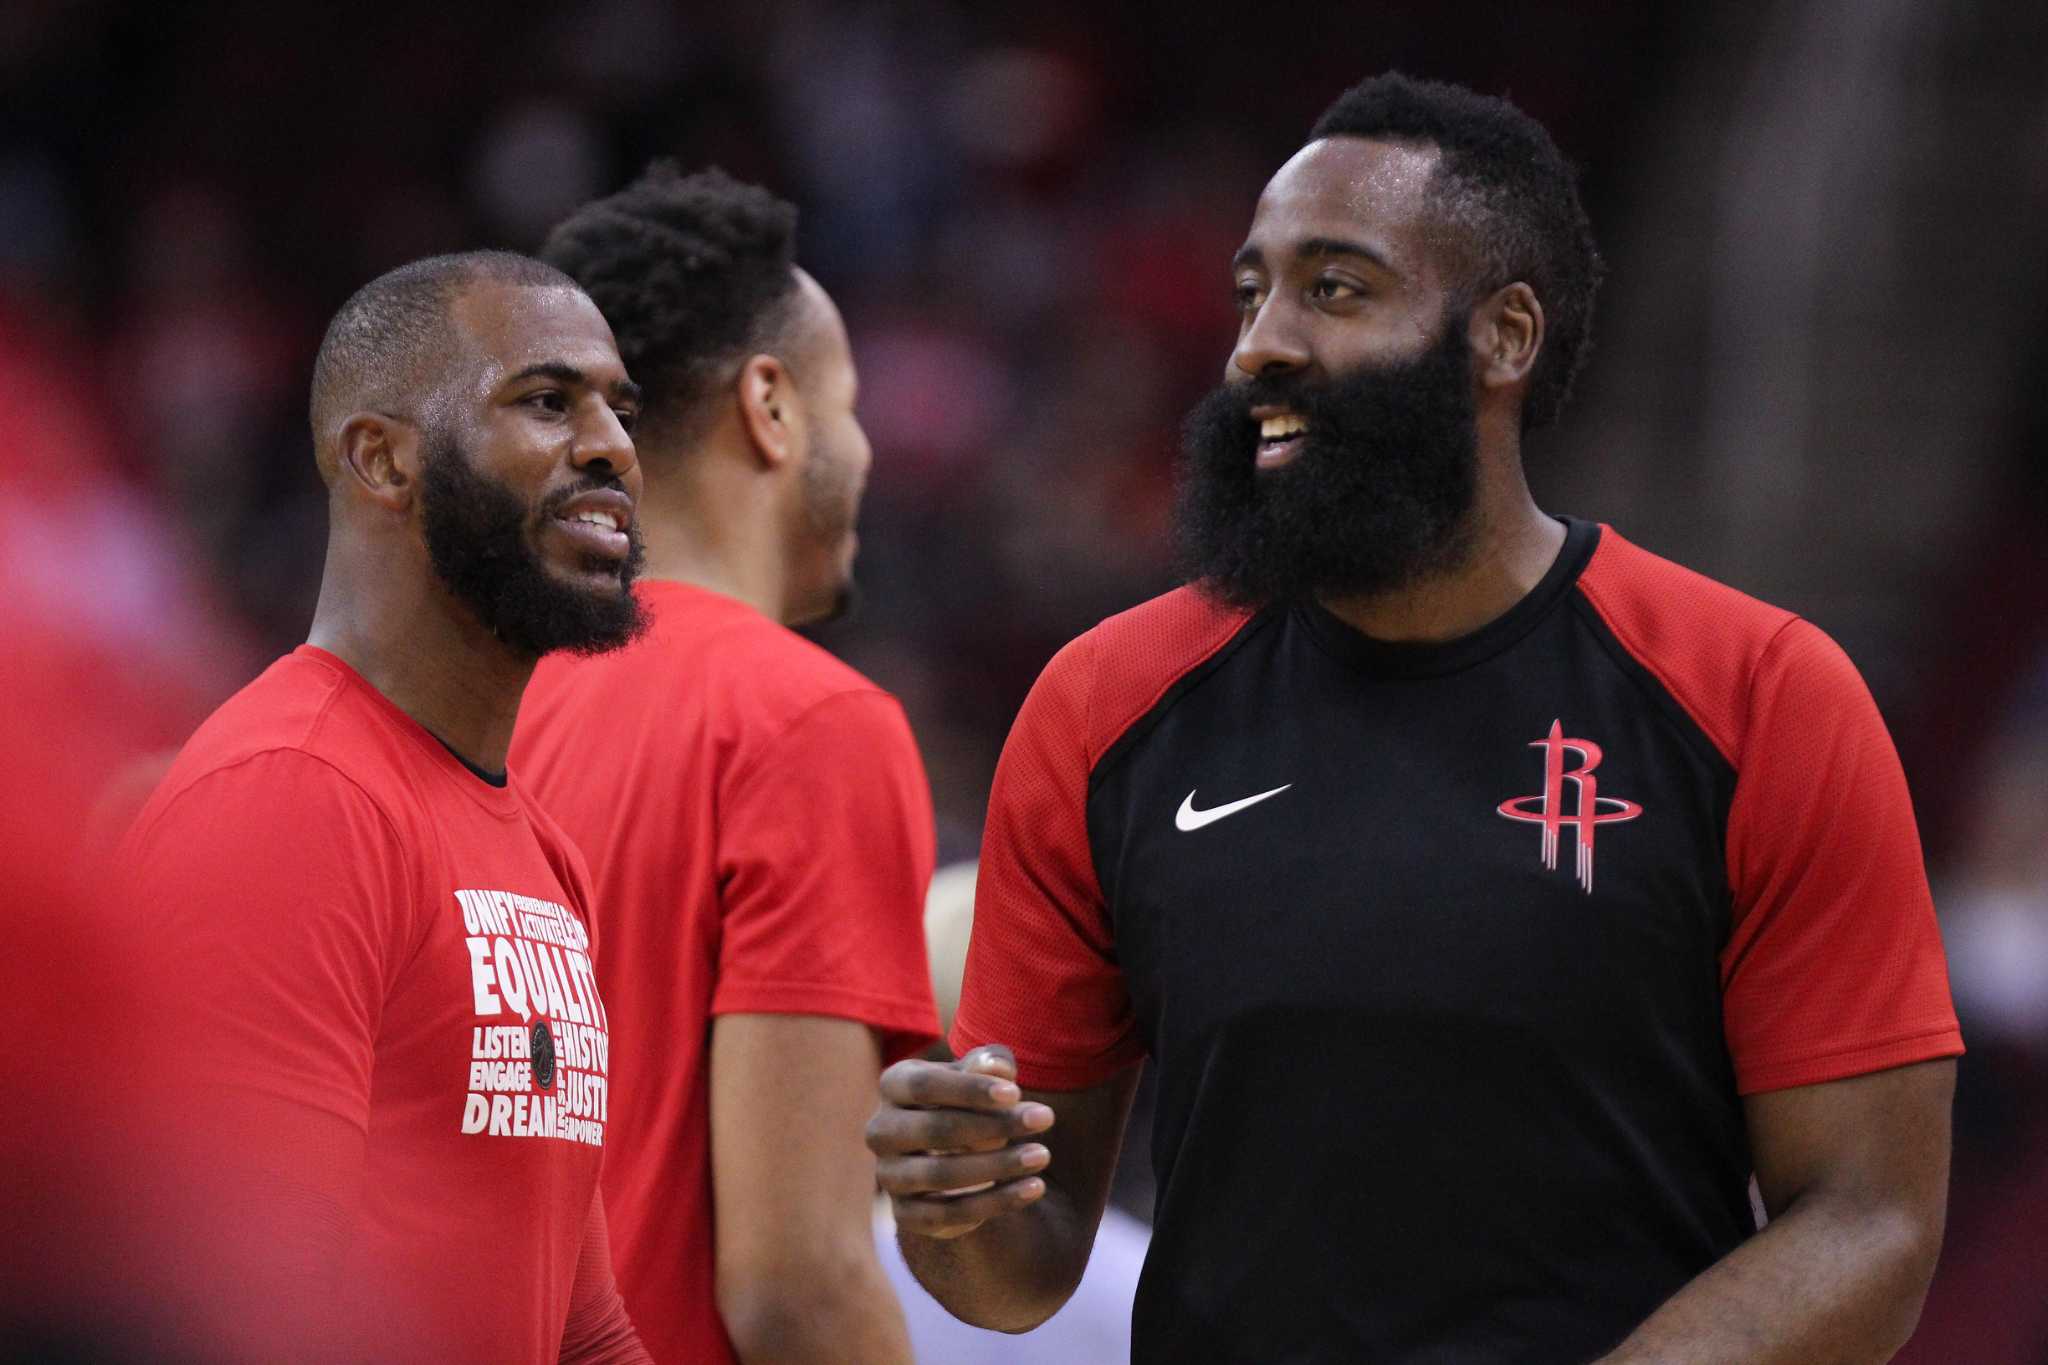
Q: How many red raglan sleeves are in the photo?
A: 2